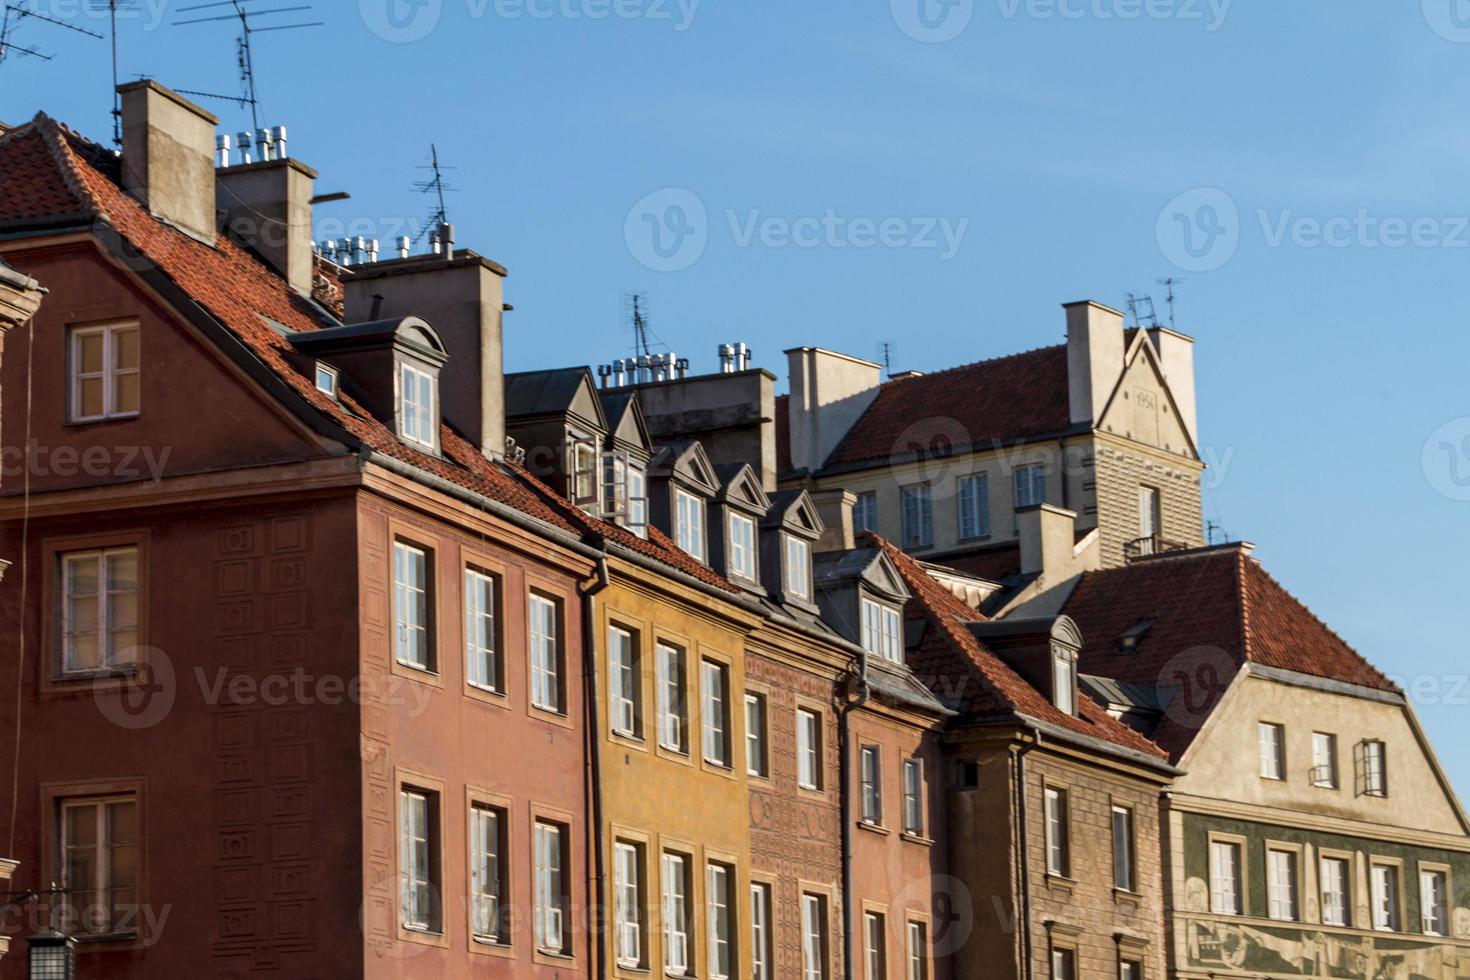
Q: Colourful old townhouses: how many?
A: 6